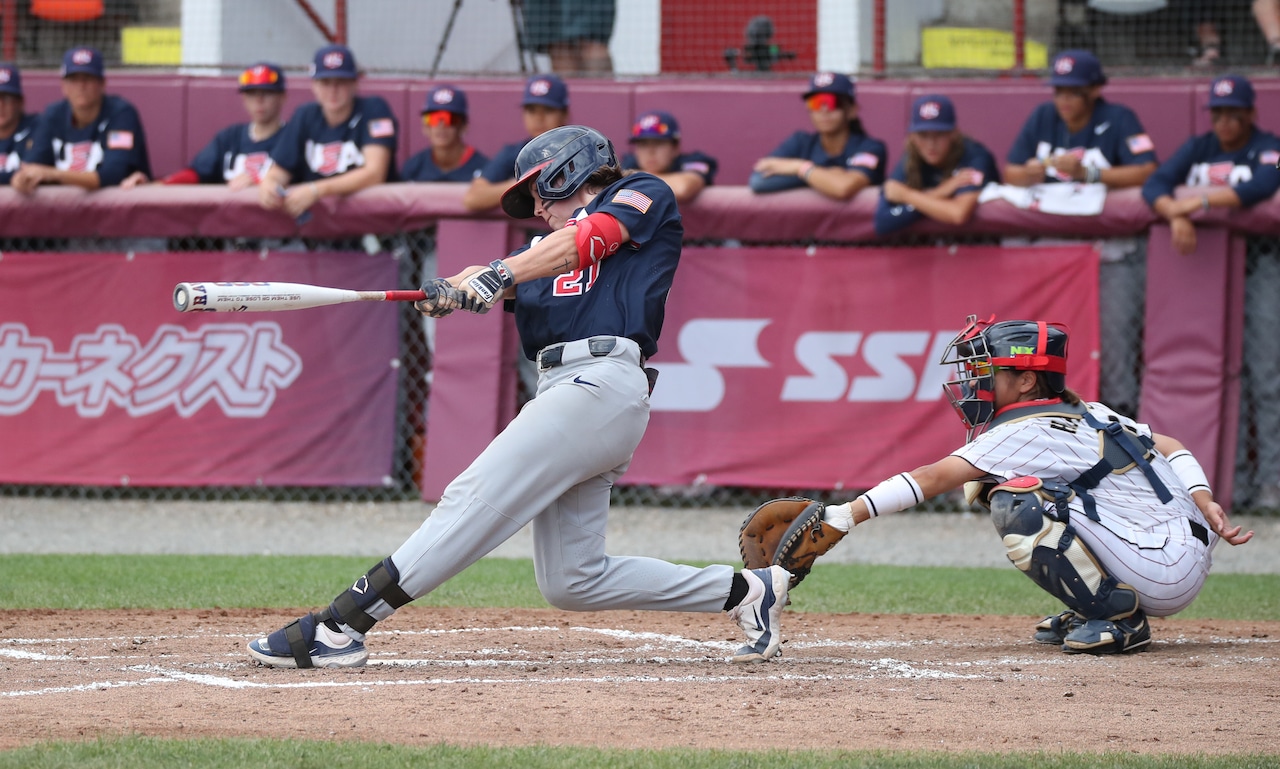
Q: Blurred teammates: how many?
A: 11